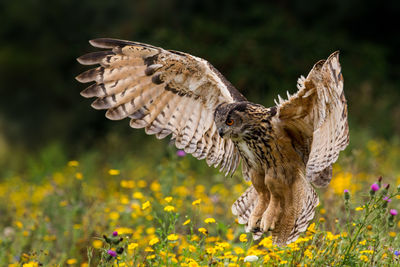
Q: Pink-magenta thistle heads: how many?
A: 7